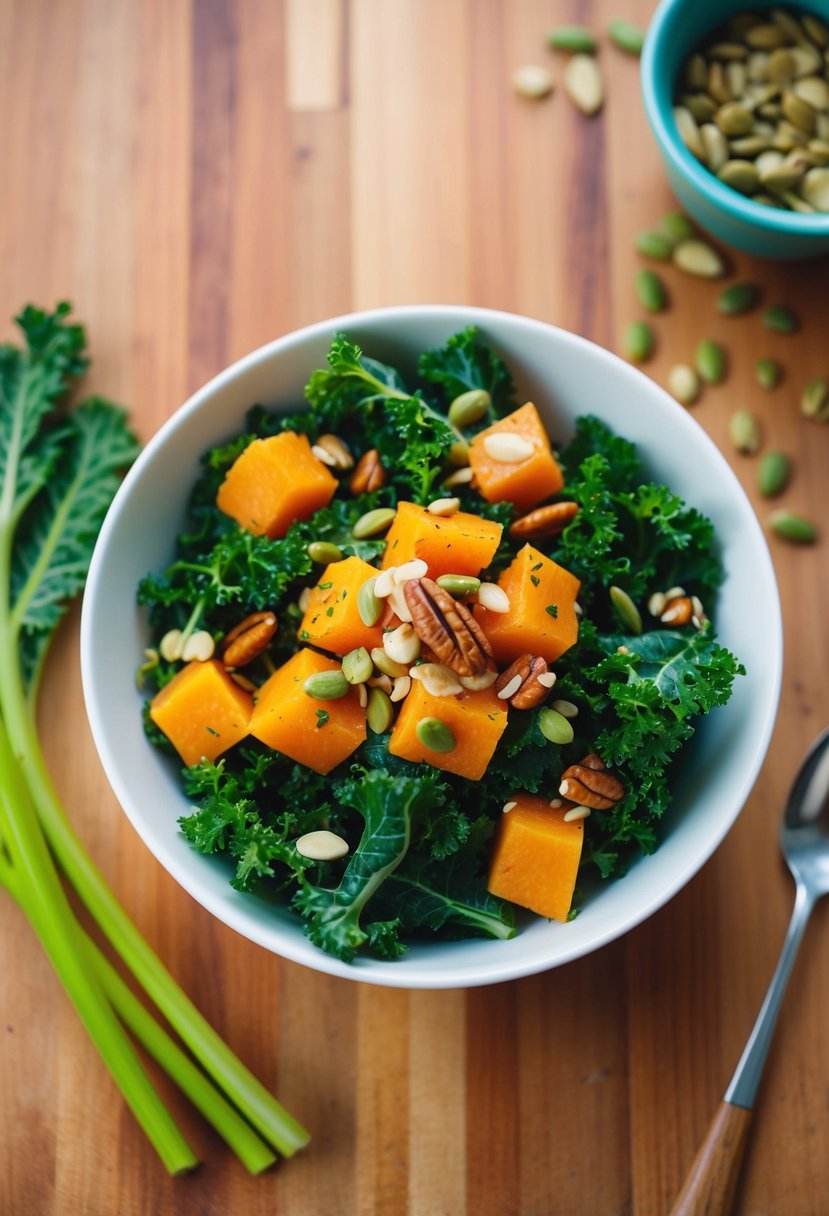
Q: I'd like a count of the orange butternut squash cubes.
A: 9